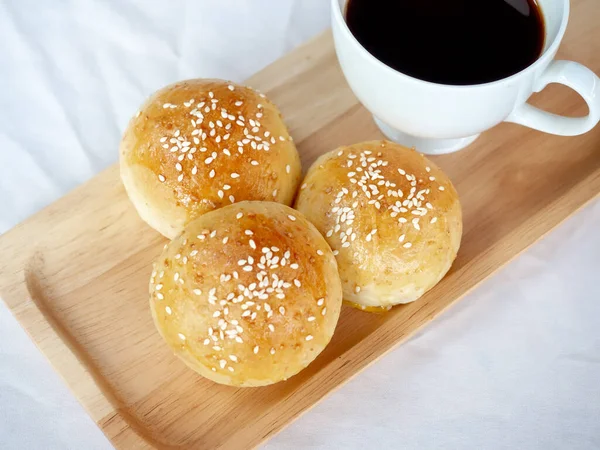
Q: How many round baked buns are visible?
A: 3